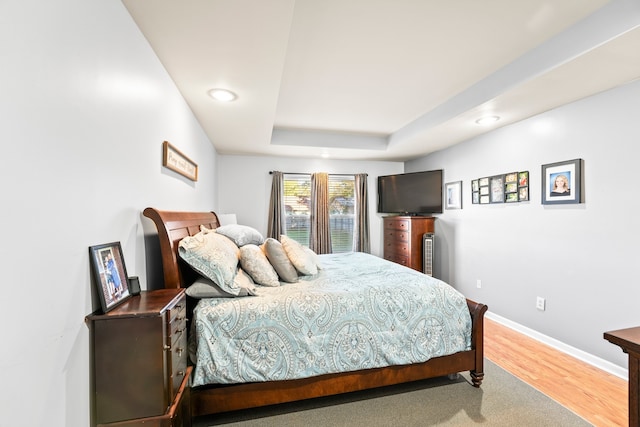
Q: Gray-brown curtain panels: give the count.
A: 3